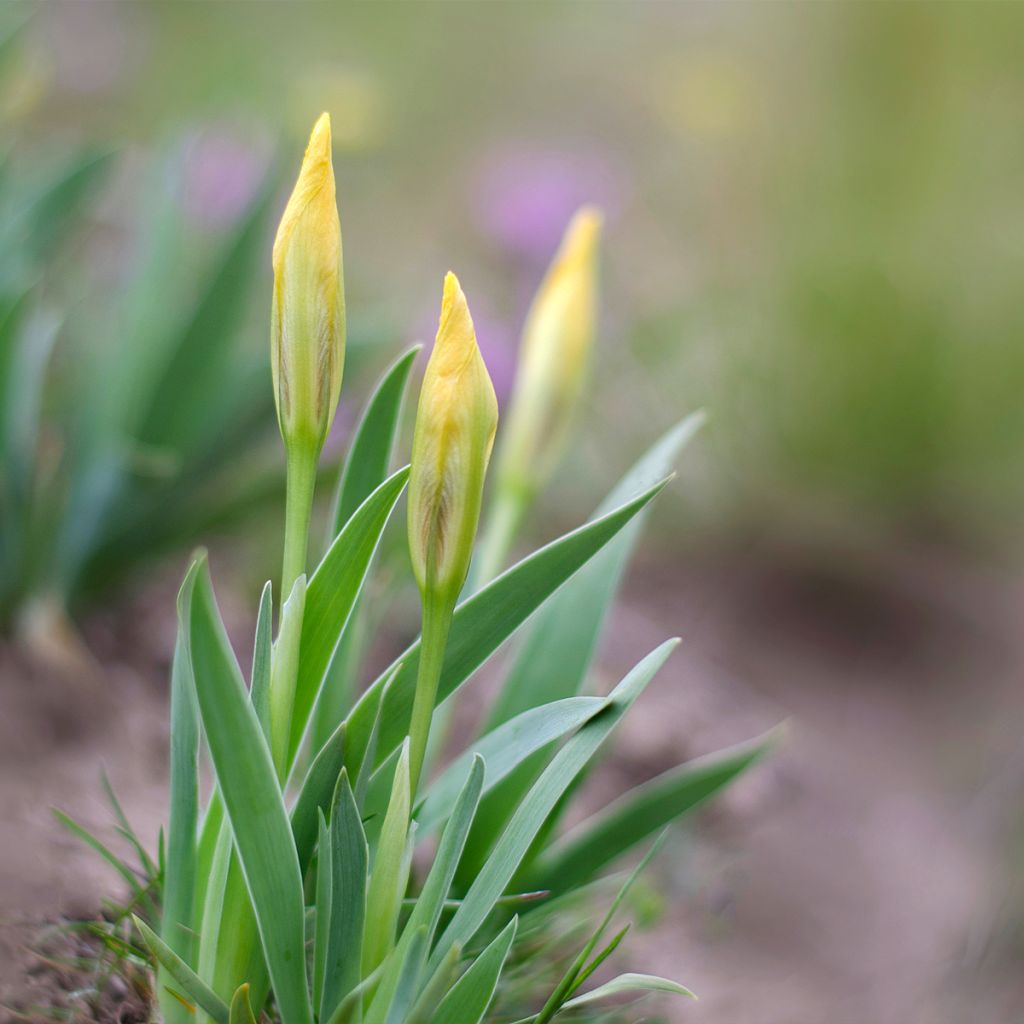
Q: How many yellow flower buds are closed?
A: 3